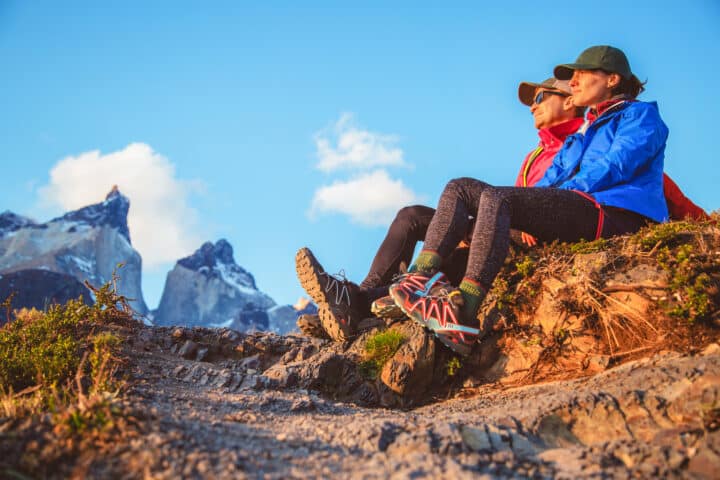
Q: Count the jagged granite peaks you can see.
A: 2